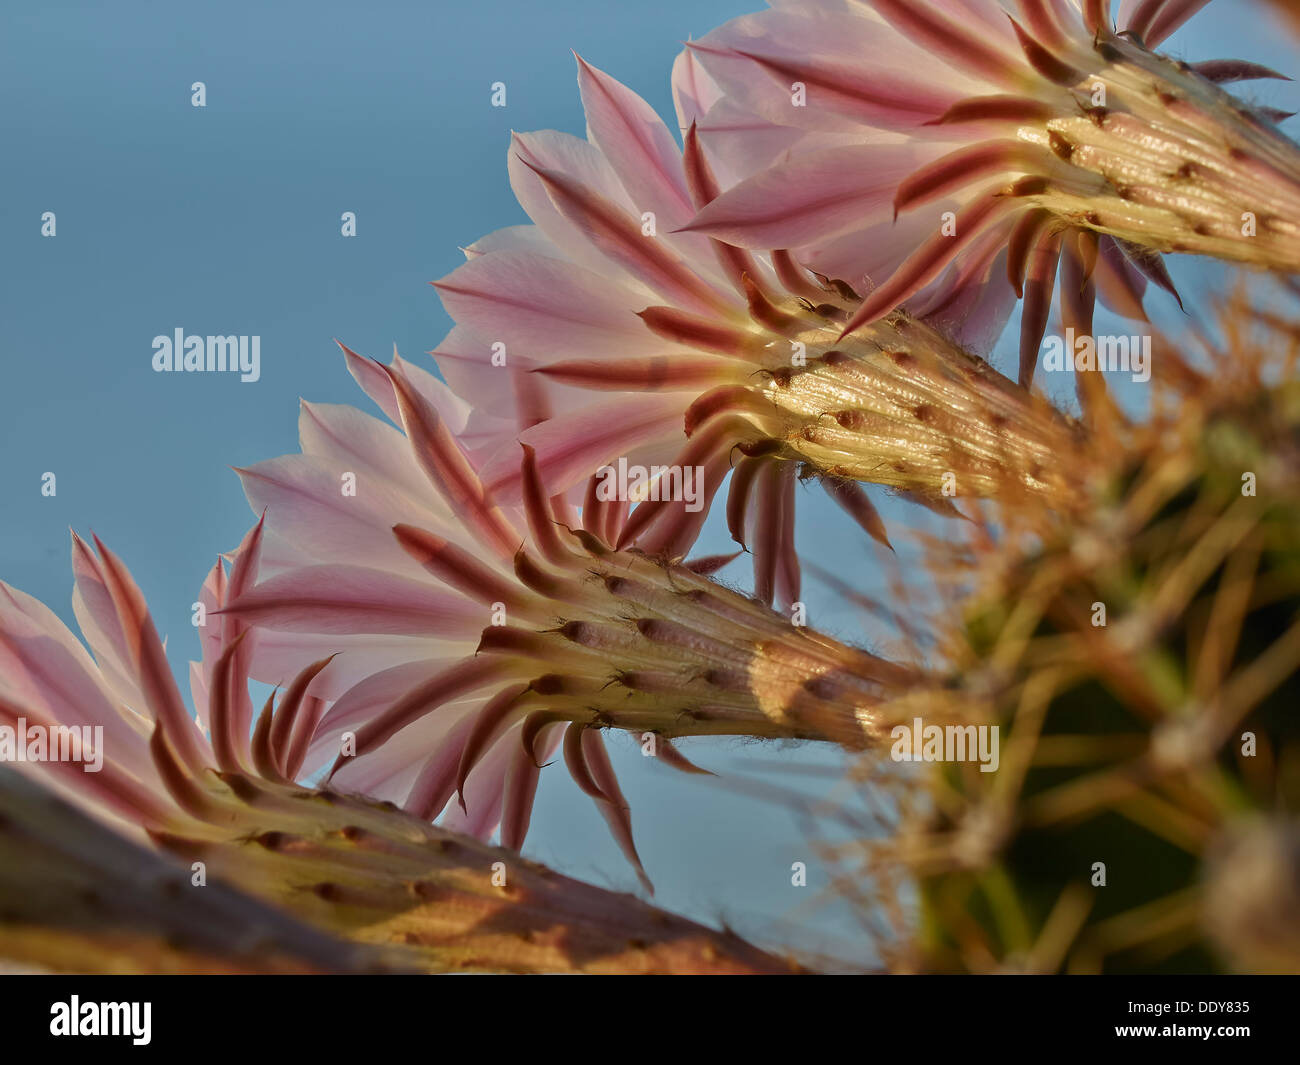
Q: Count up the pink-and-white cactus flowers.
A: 4